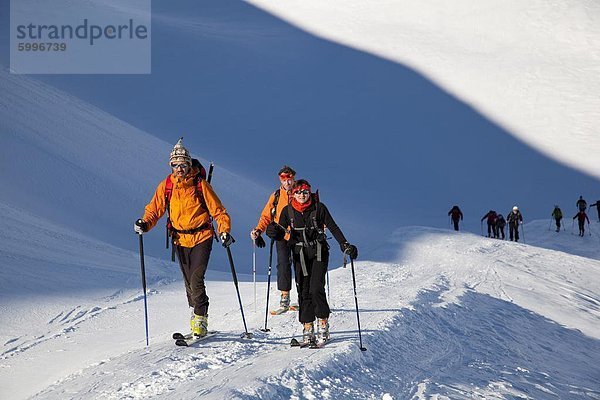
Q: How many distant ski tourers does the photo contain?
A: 8